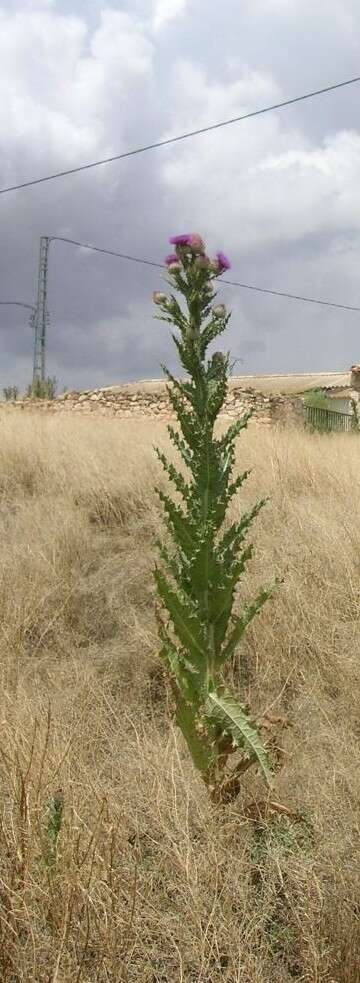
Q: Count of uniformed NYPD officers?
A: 0